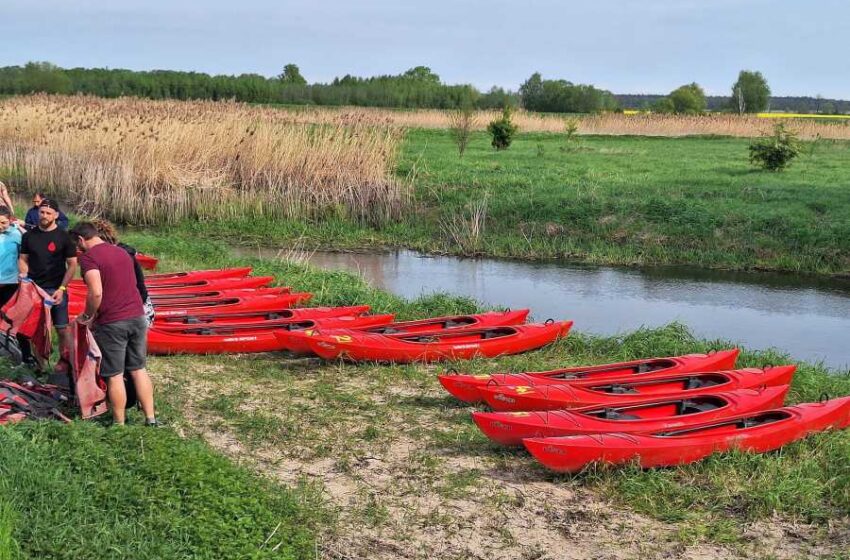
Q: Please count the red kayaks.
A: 13